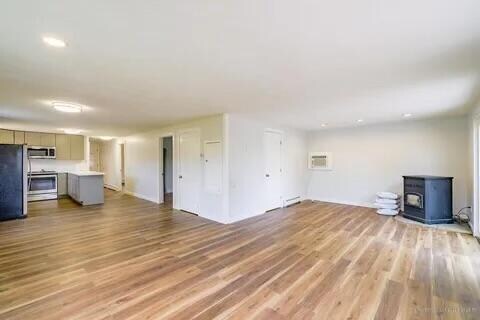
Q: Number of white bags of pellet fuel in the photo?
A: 4